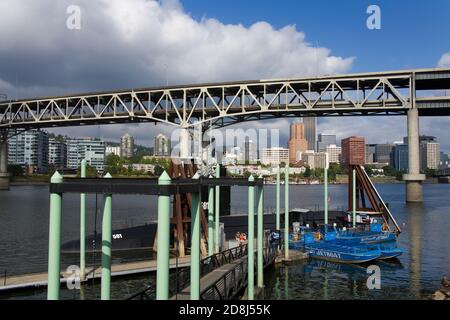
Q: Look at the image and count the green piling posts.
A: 13